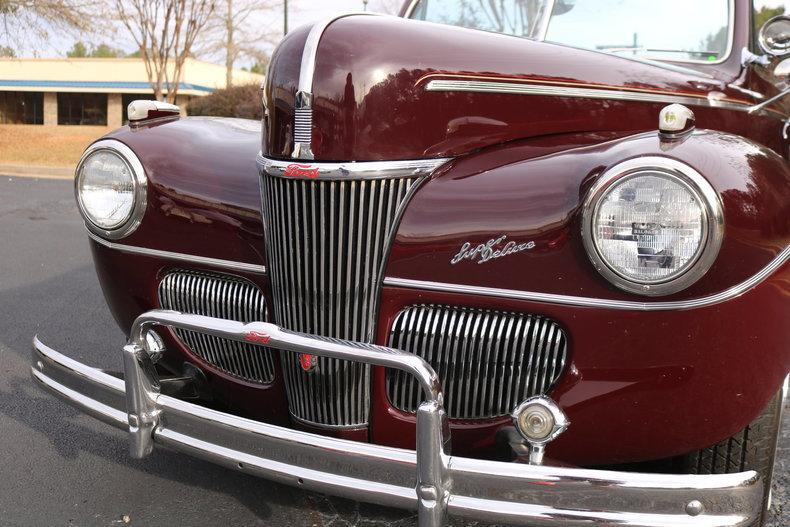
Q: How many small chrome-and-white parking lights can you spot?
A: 2